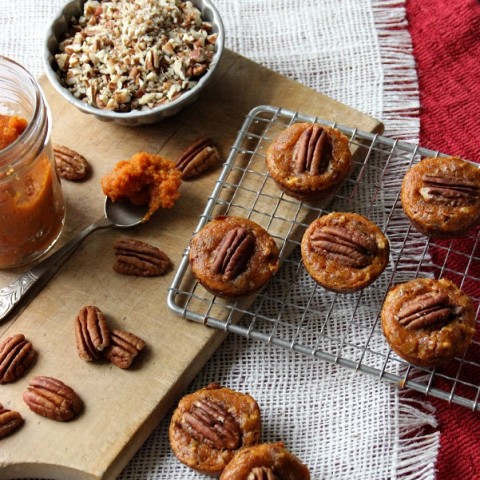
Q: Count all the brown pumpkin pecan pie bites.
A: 7